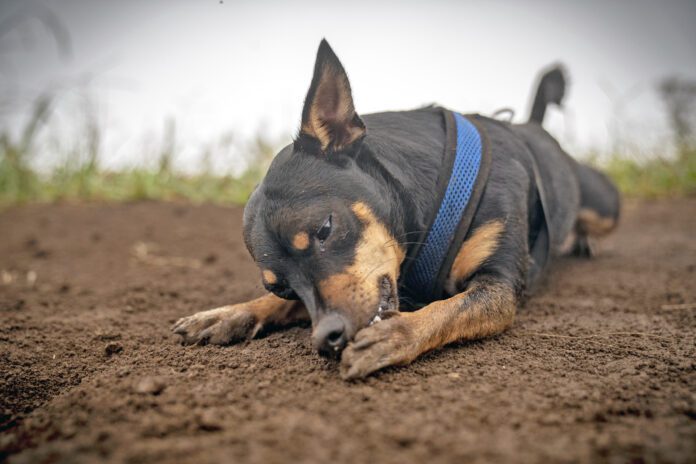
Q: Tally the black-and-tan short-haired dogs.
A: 1